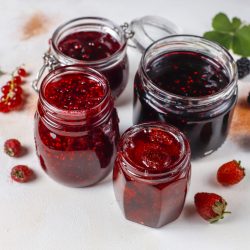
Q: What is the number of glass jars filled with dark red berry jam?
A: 4